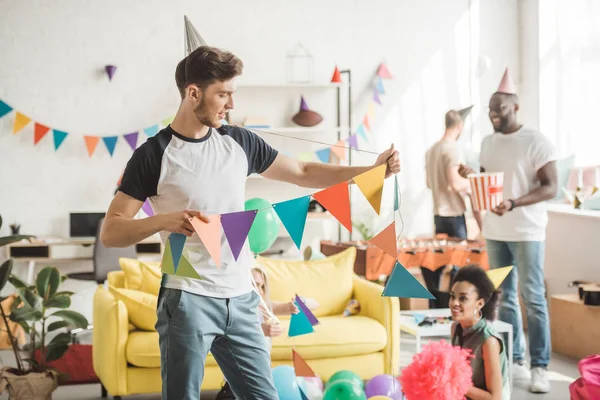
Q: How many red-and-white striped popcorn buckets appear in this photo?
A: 1